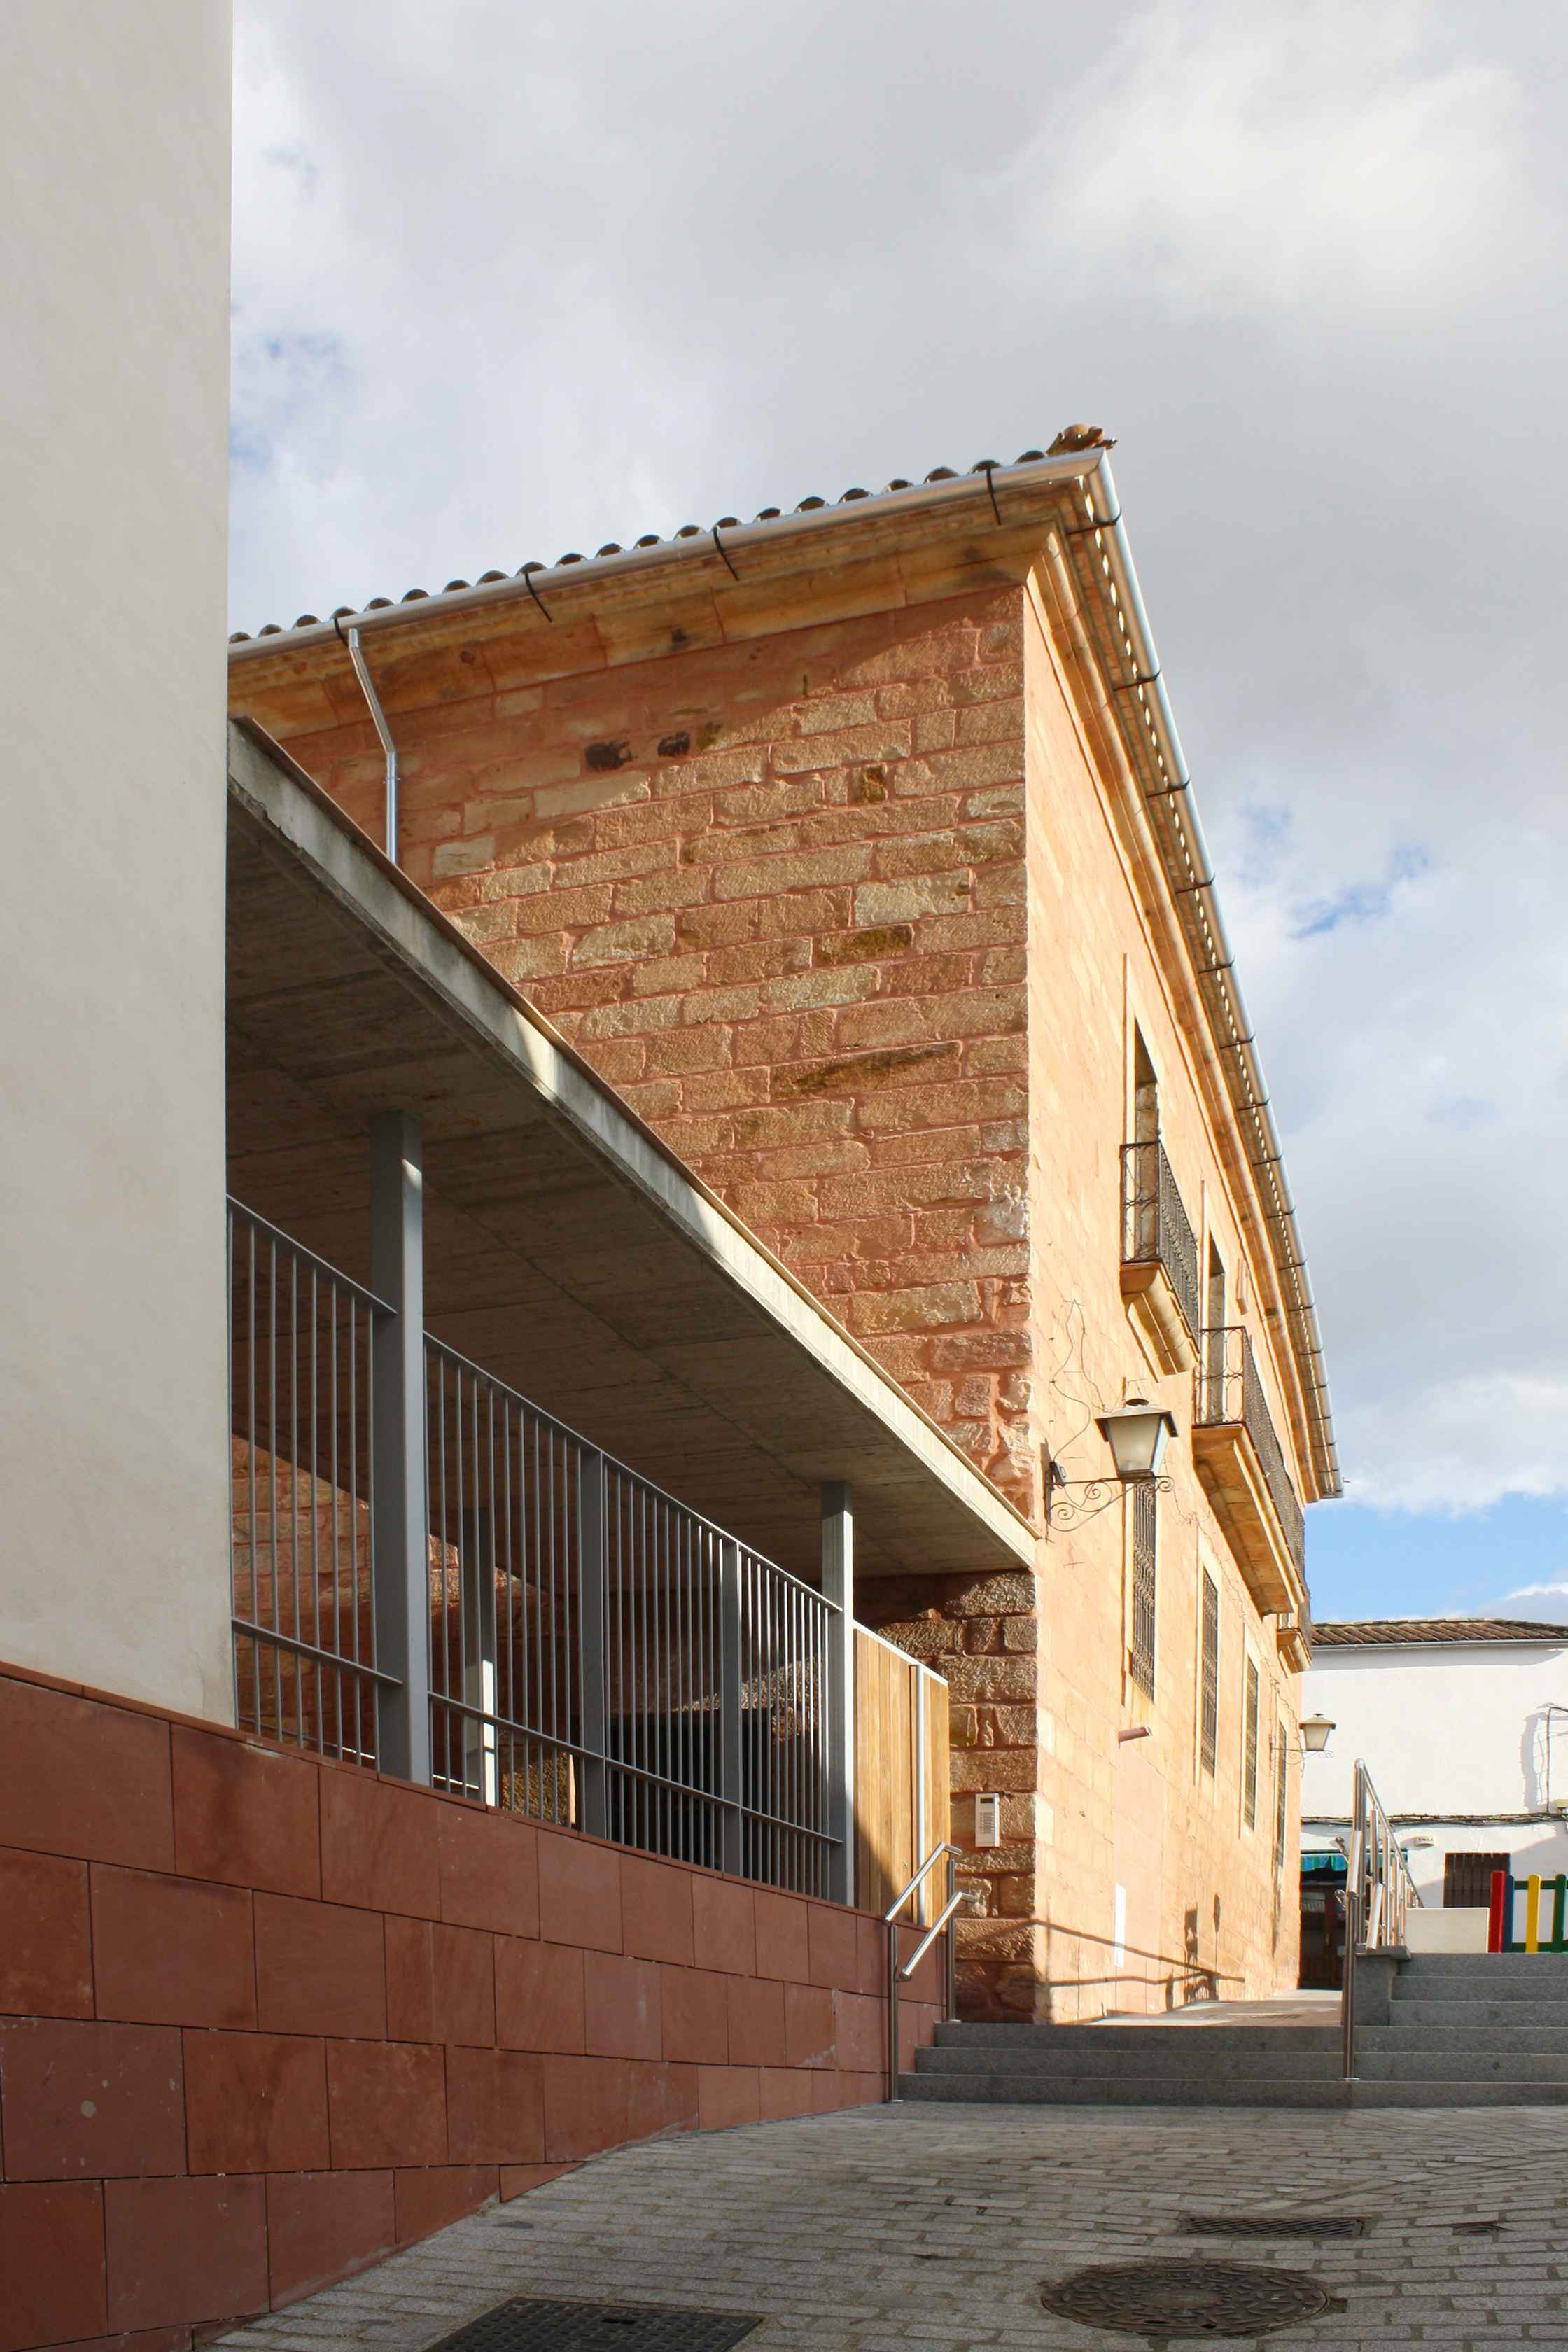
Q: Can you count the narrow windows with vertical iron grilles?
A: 4